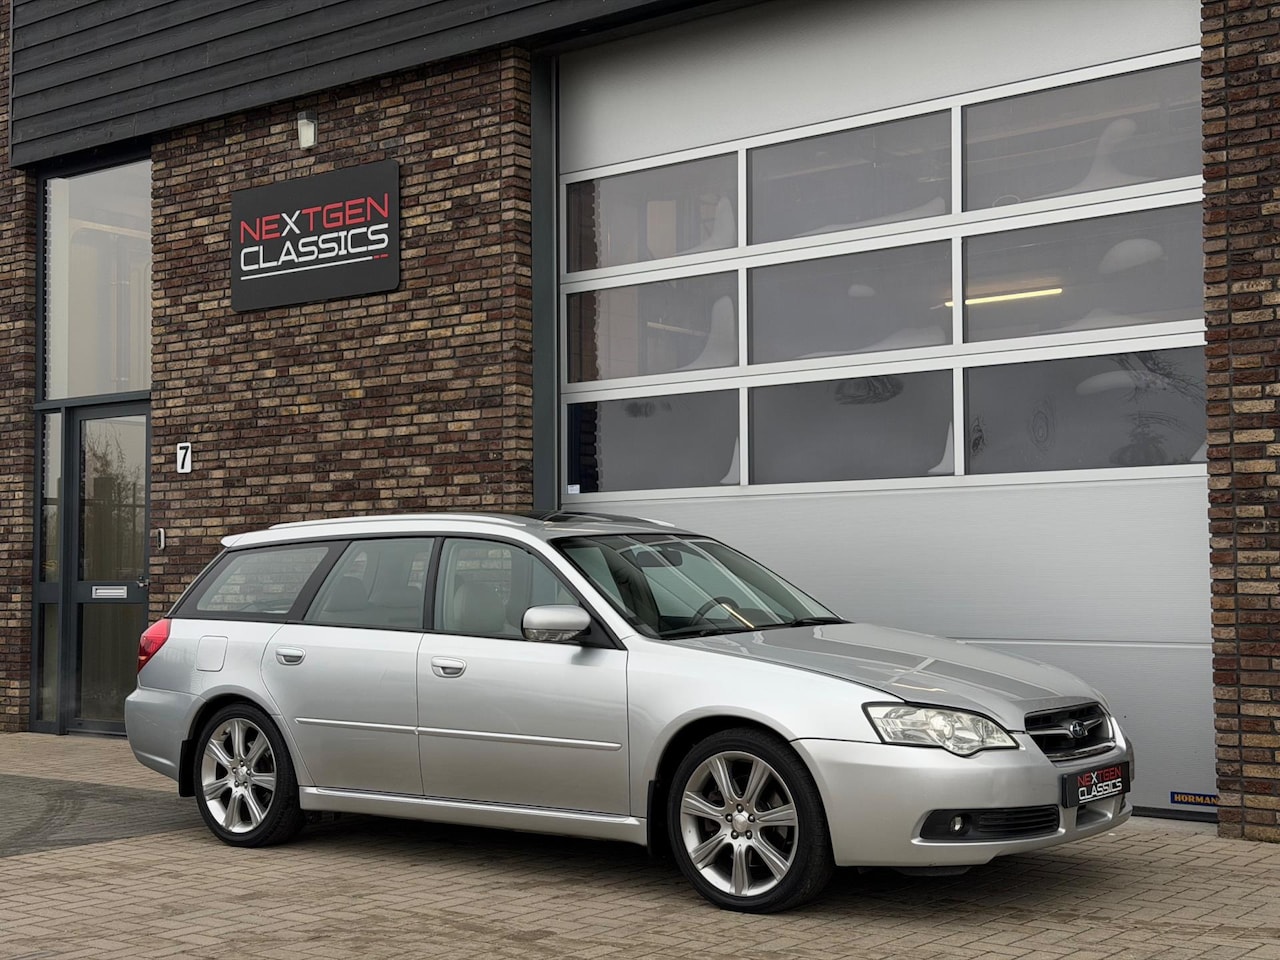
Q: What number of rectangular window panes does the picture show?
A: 14